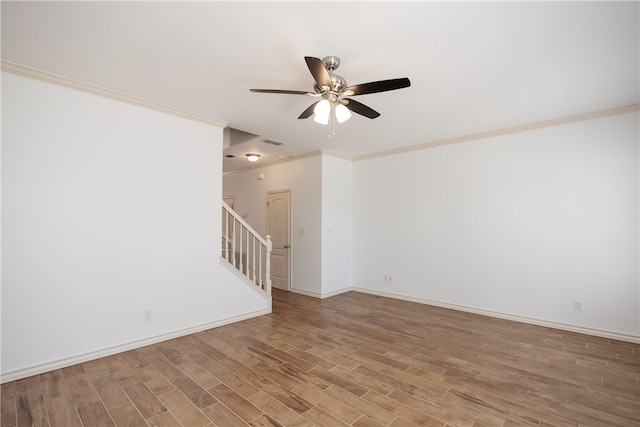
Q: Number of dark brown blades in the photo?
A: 5